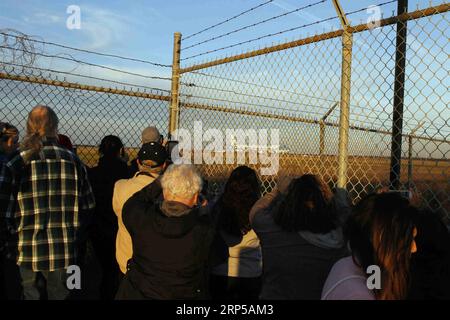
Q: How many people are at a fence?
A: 11